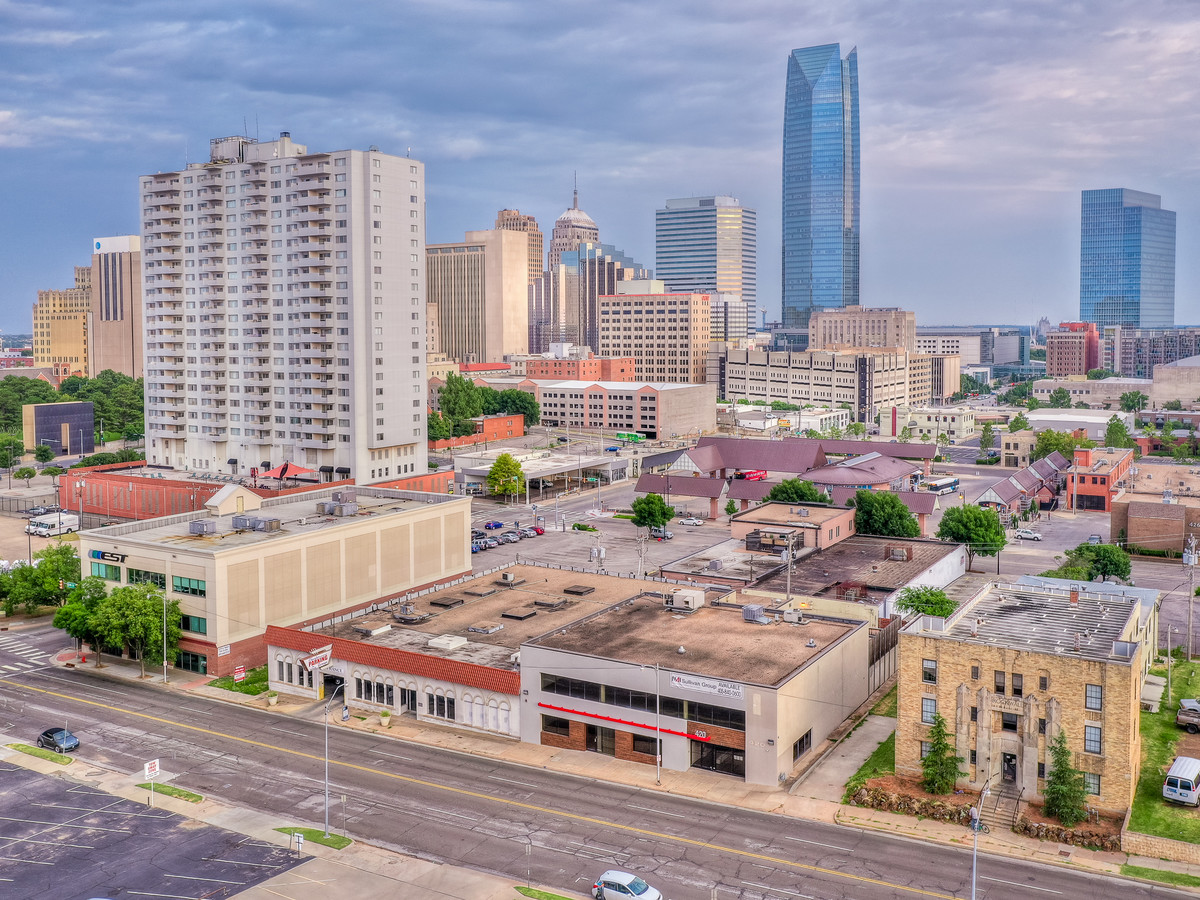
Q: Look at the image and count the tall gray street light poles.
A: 4